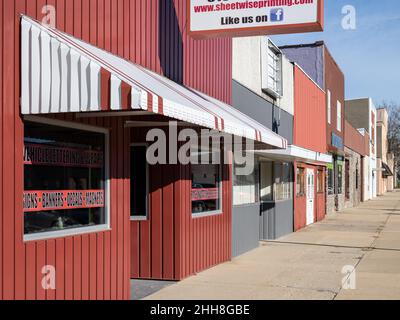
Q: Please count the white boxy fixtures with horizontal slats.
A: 1